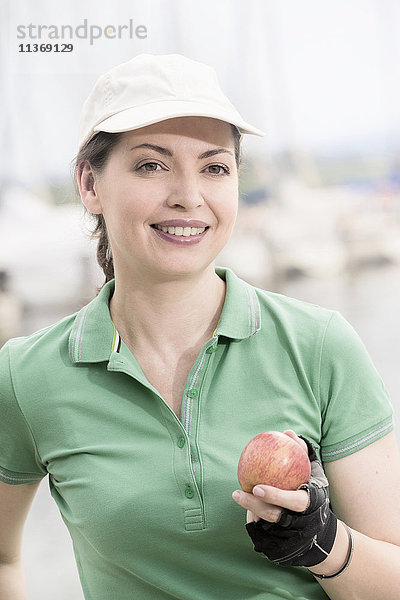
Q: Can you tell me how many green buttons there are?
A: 4